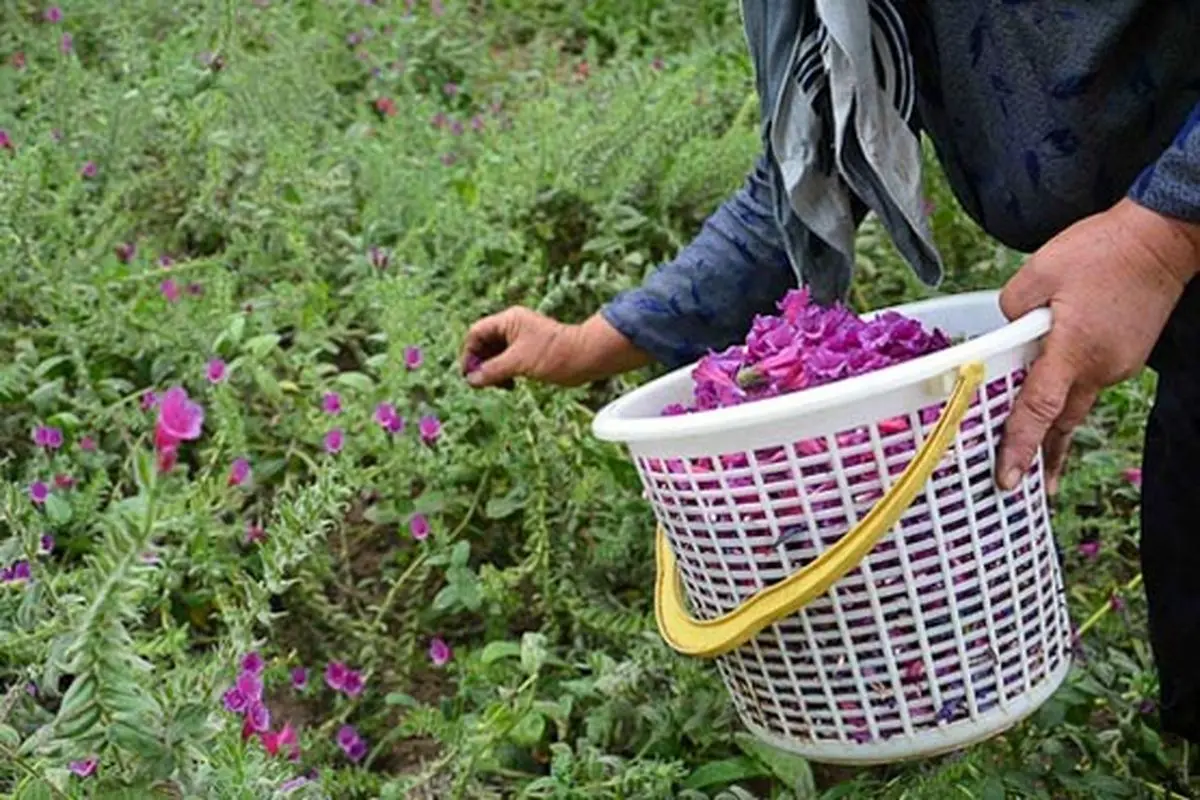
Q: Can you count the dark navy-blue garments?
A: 1